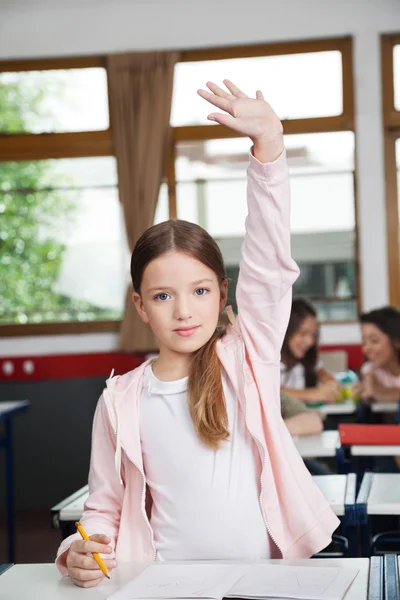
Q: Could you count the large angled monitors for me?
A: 0